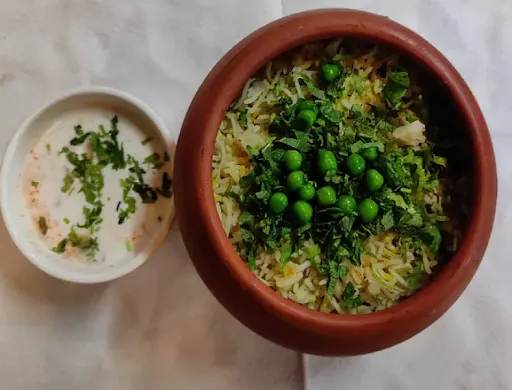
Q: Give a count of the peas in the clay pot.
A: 15